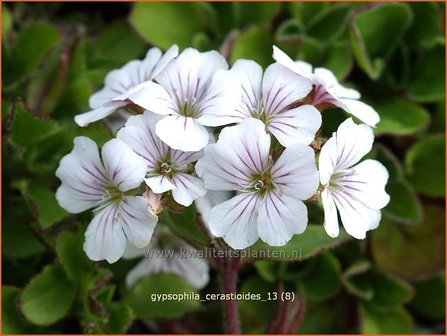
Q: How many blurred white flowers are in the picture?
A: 1